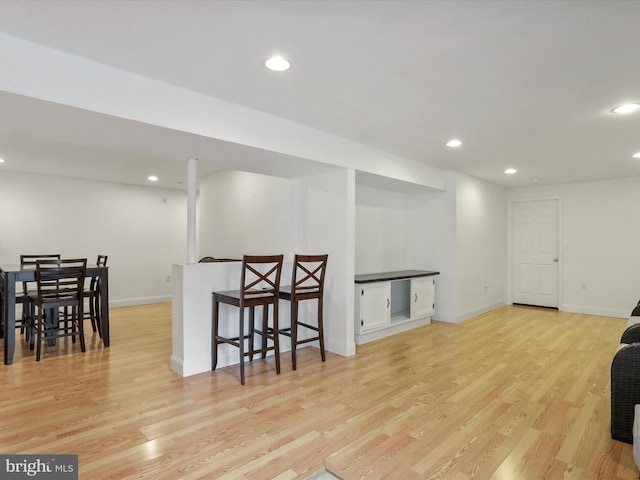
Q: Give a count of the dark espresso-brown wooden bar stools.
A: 2